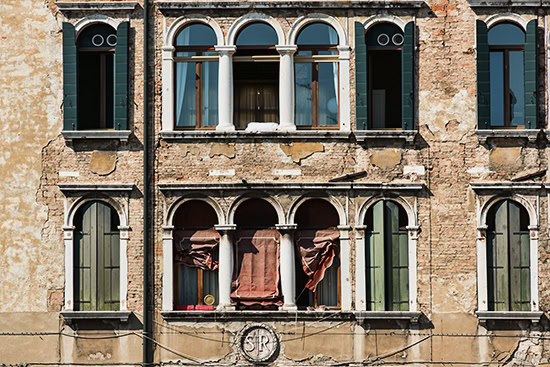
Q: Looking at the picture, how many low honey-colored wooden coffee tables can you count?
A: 0